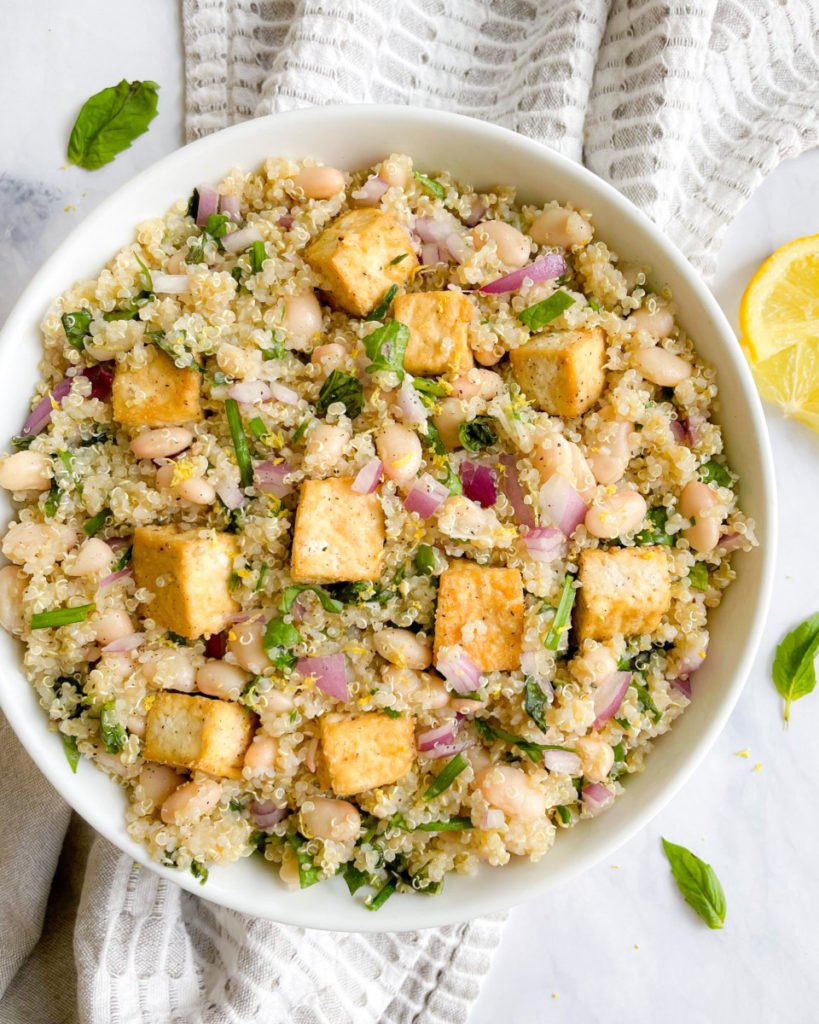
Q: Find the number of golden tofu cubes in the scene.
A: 10